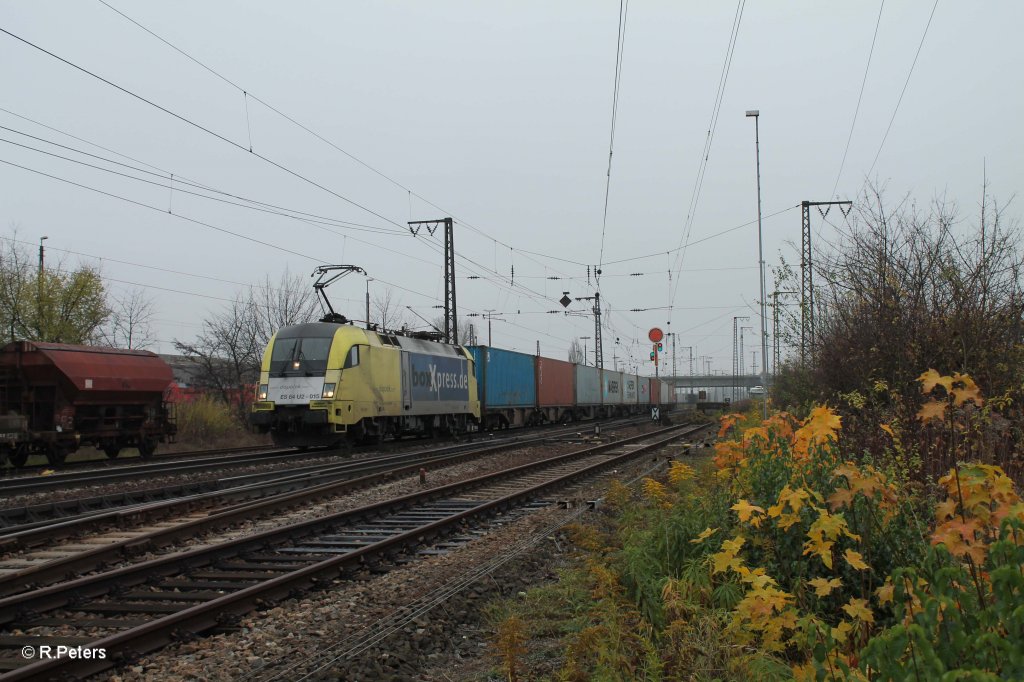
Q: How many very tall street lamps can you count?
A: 1